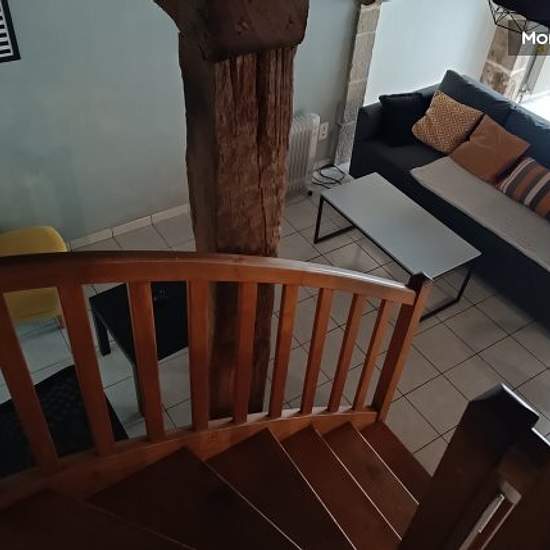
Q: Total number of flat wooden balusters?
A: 9